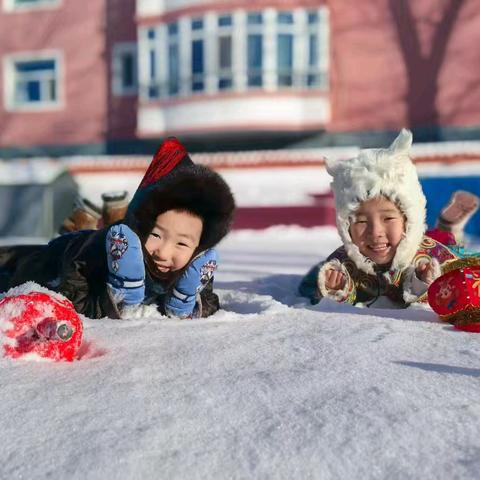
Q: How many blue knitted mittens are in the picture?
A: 2